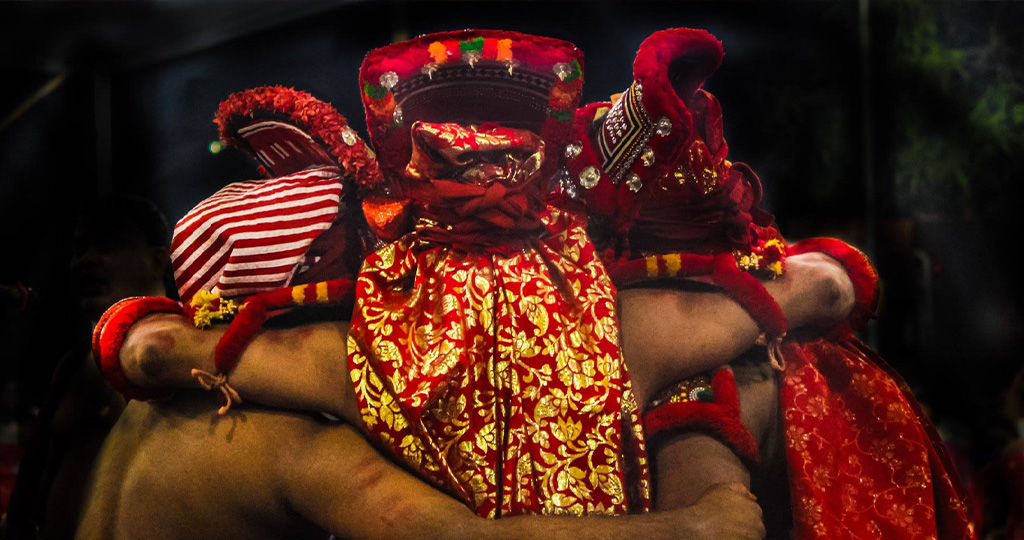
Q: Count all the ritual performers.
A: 3